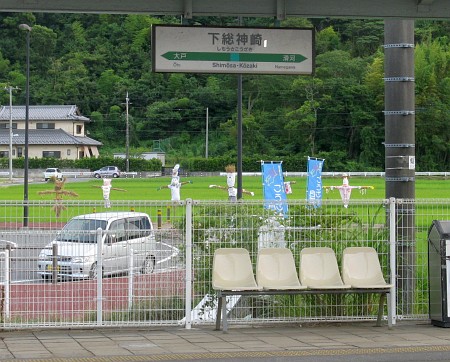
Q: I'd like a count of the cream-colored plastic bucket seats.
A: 4